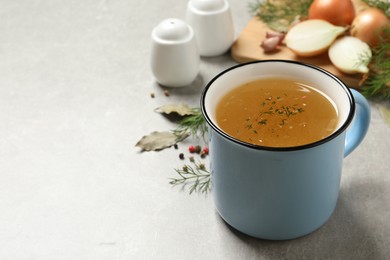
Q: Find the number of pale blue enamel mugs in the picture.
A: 1